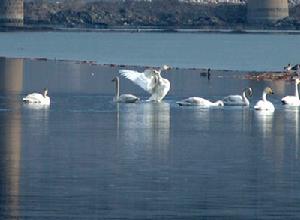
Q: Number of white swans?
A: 7